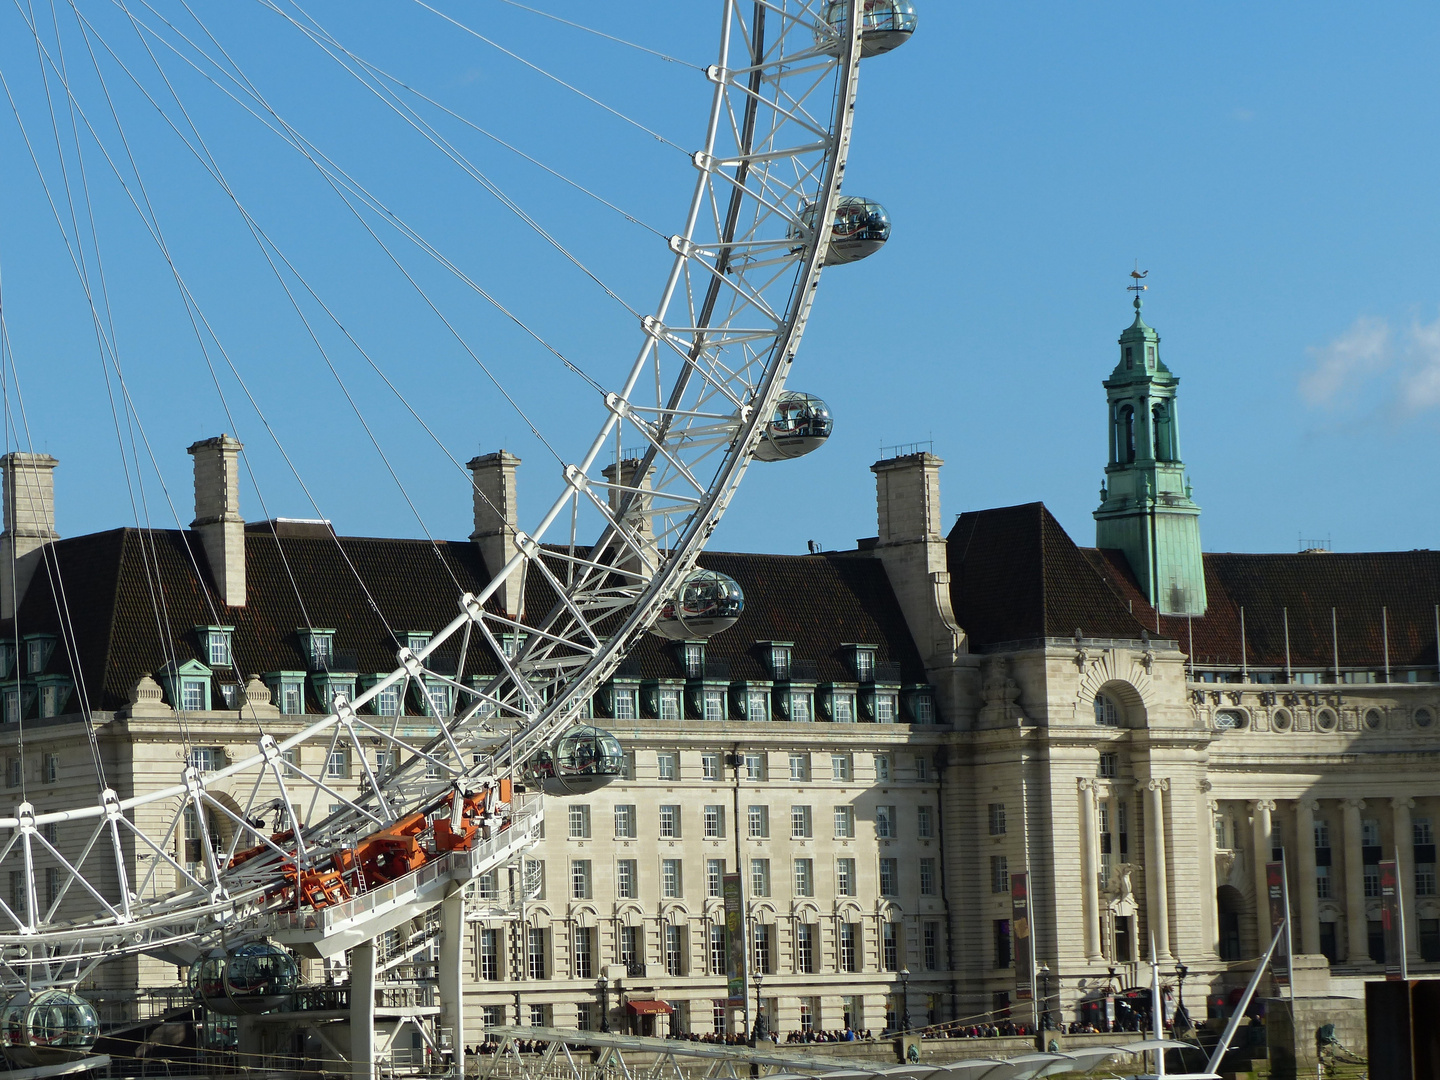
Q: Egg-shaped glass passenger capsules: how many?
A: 7